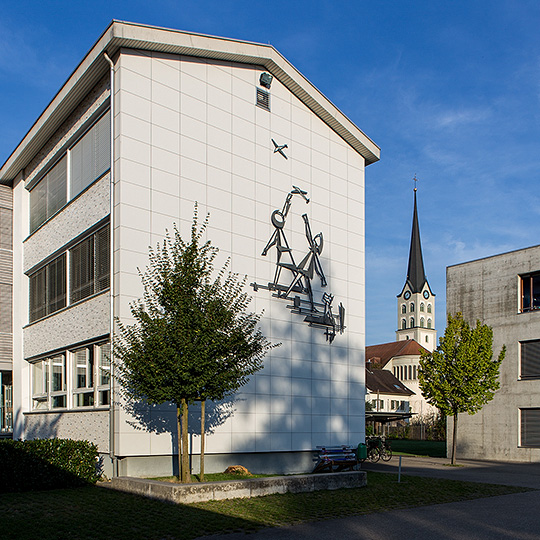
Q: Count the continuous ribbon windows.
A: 3